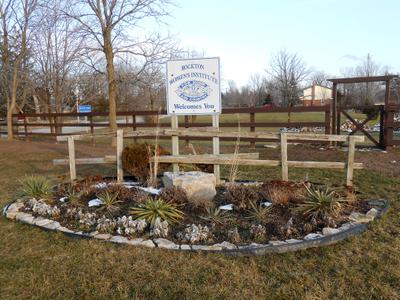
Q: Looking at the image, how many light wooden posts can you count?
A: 6